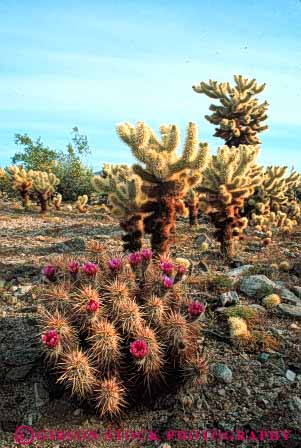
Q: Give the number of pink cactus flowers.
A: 13